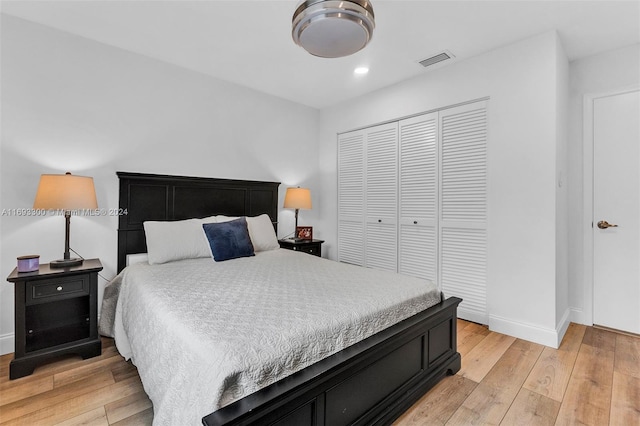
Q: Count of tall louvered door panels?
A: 4